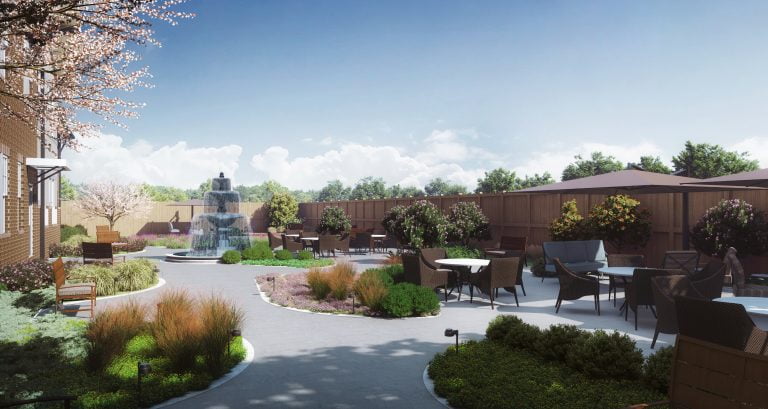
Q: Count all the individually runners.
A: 0